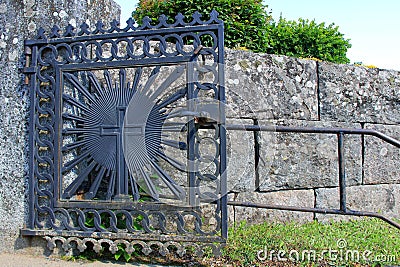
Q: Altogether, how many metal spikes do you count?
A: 12